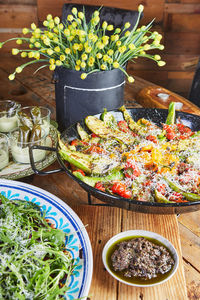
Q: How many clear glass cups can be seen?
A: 4